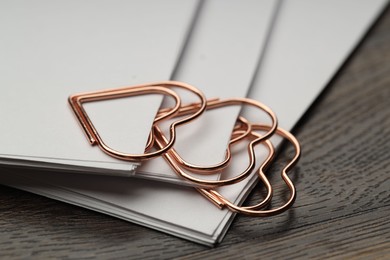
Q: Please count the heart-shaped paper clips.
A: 3